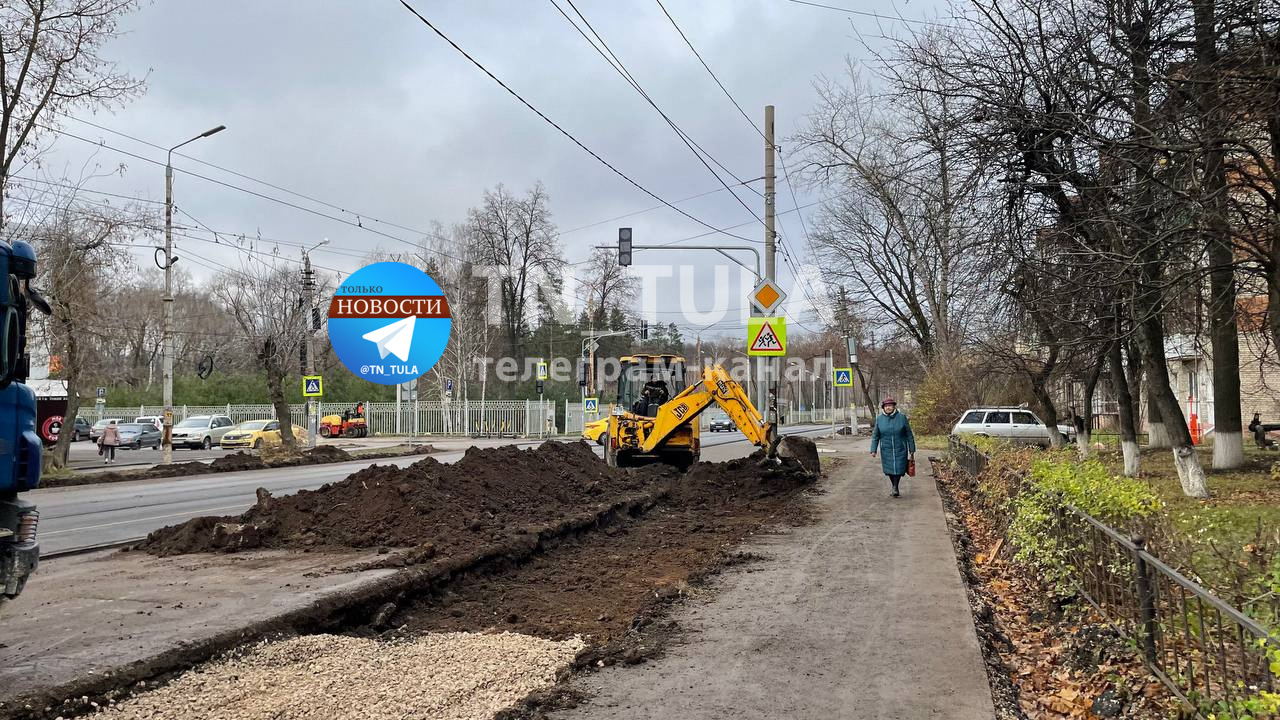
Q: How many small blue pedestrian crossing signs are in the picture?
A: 4